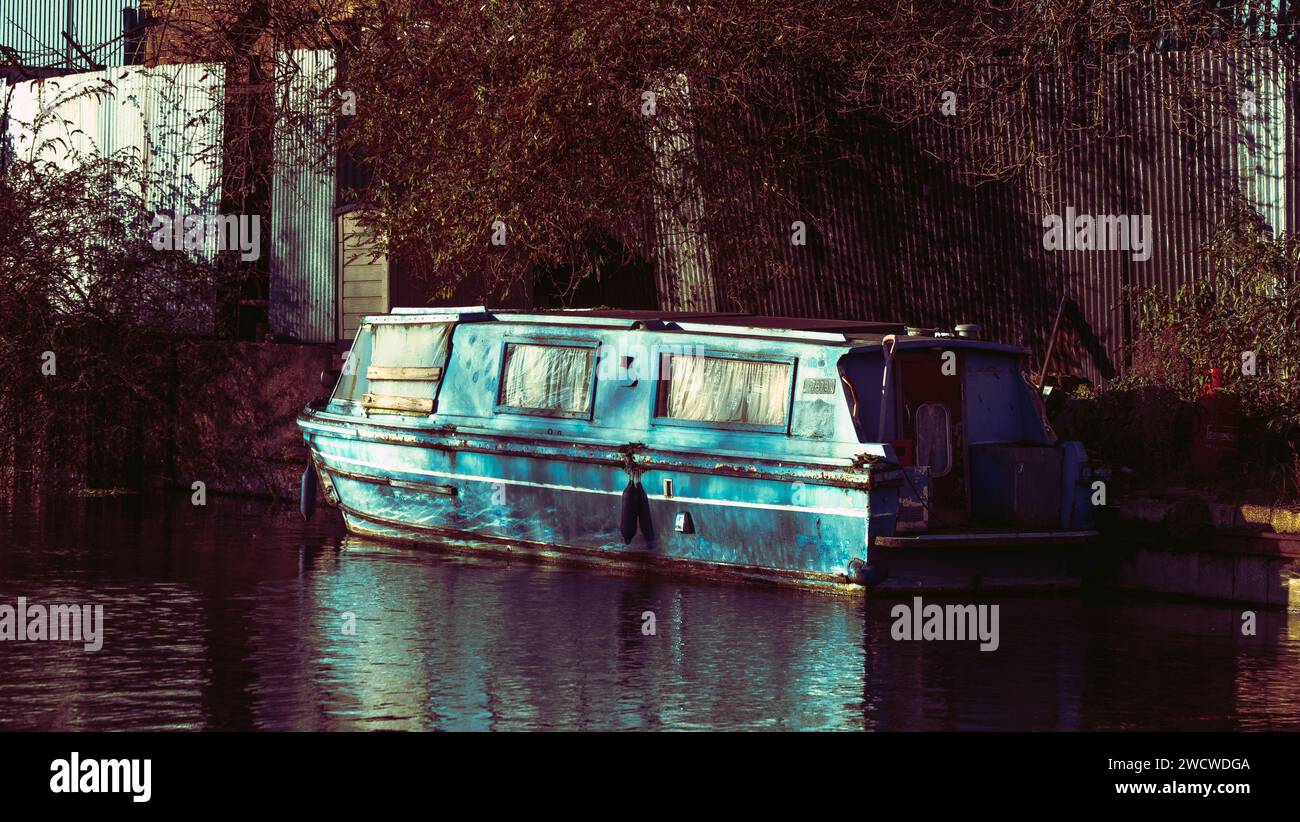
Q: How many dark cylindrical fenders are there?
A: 3